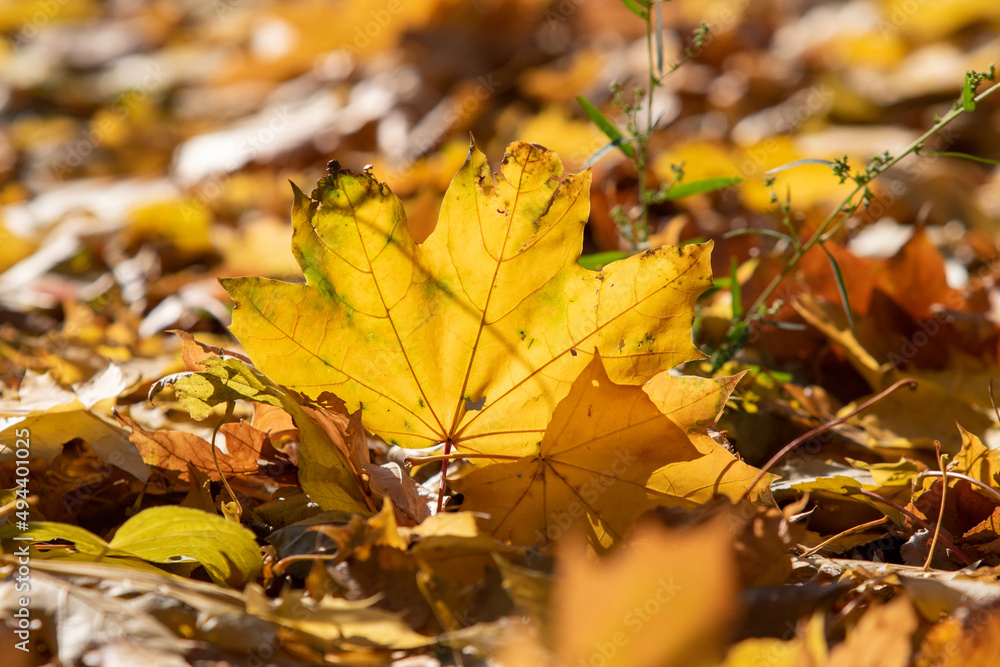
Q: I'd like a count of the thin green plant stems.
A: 2